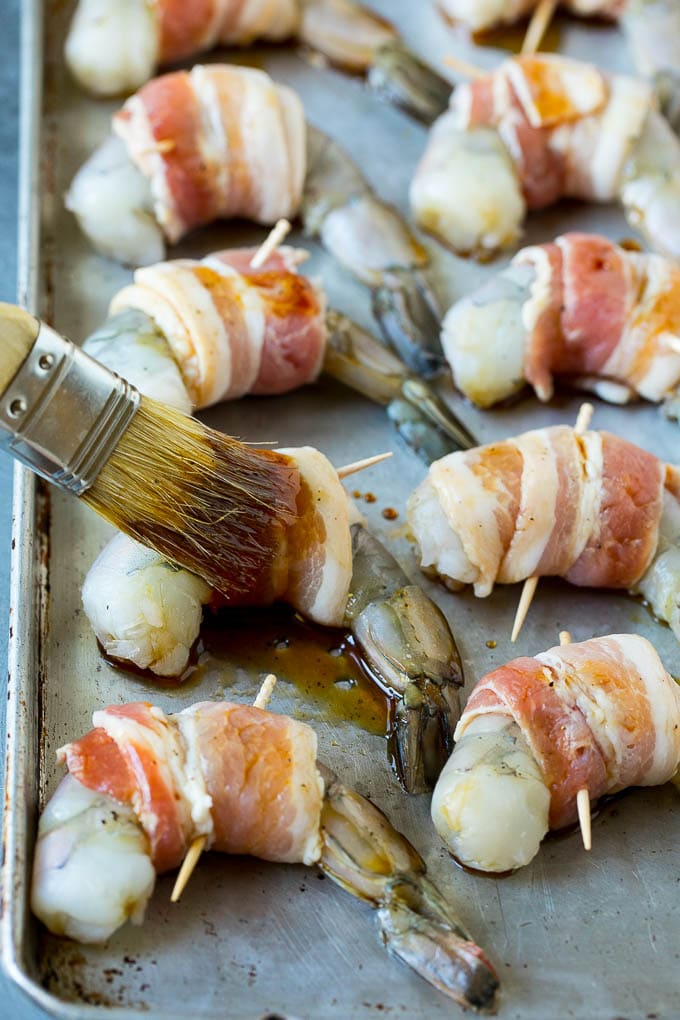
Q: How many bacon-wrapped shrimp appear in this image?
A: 10